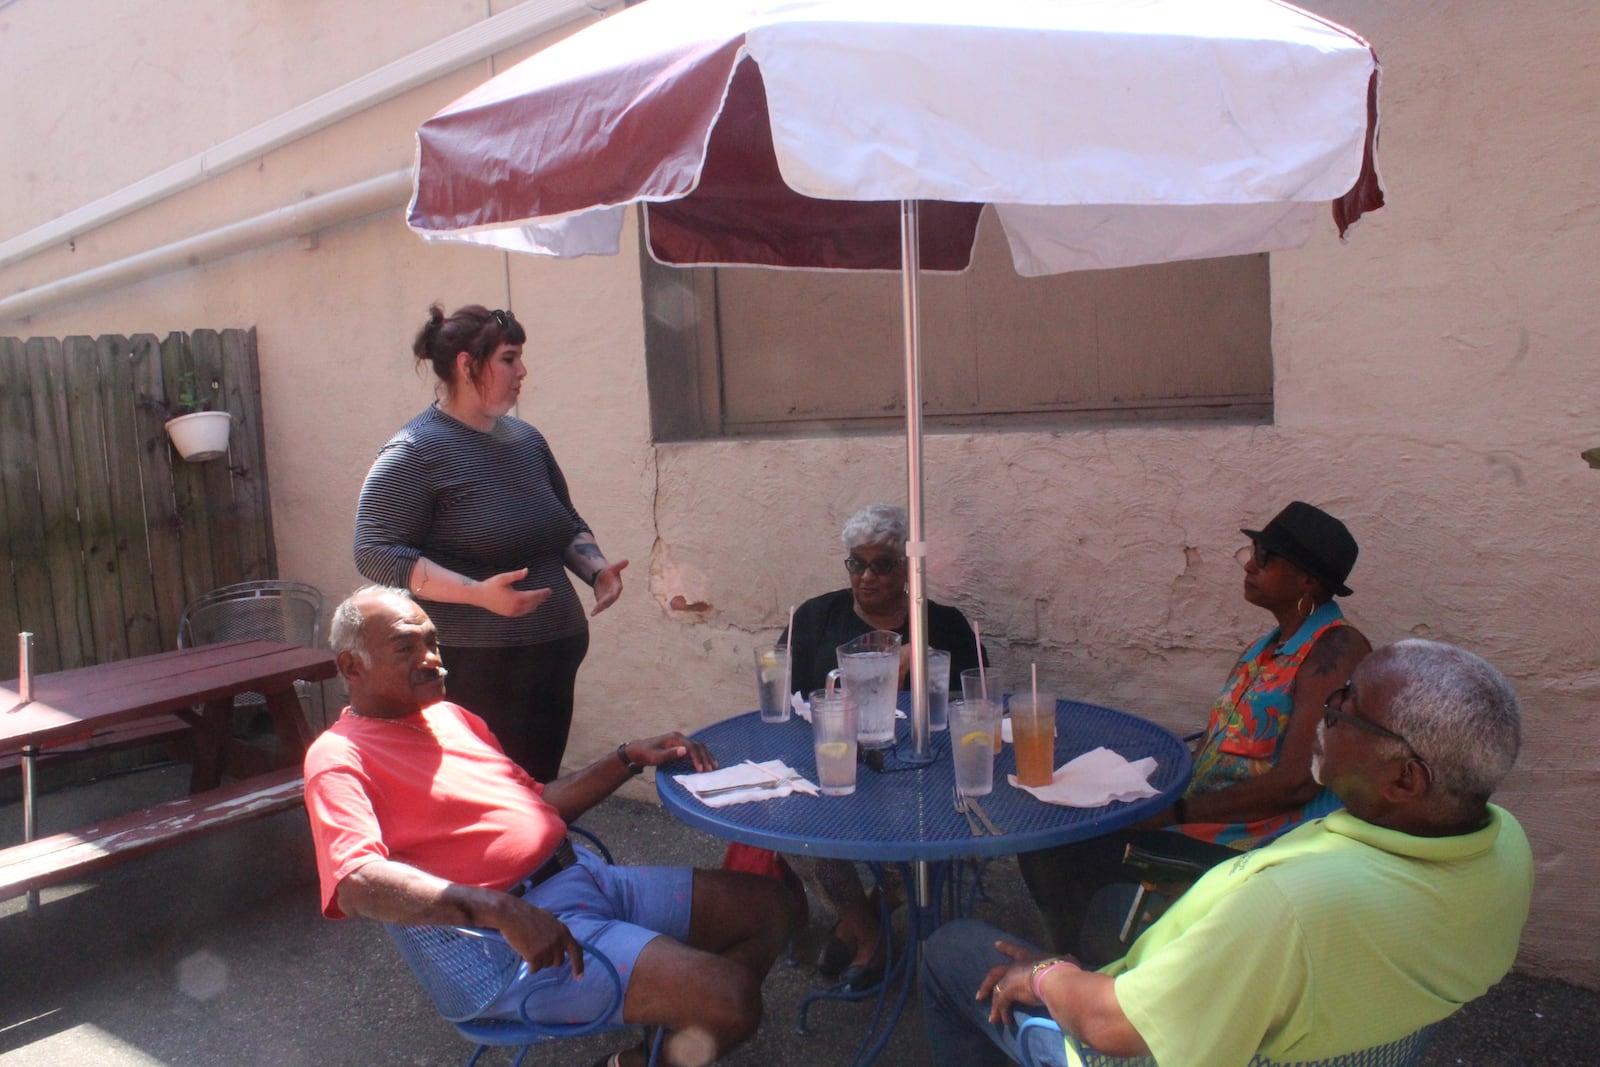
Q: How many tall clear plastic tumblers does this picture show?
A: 6